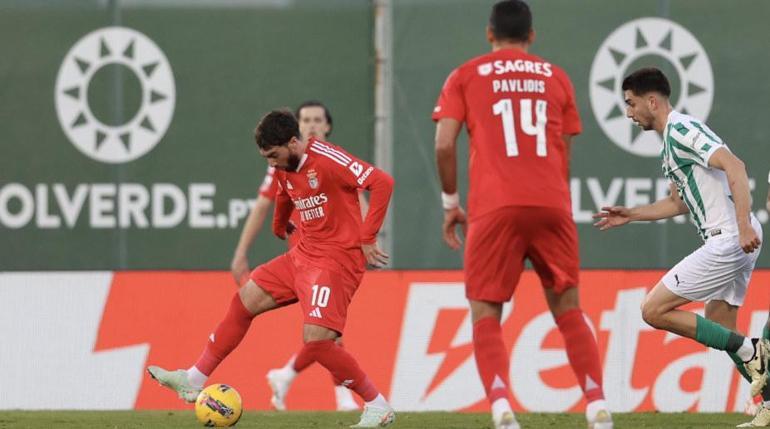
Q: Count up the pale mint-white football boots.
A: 2